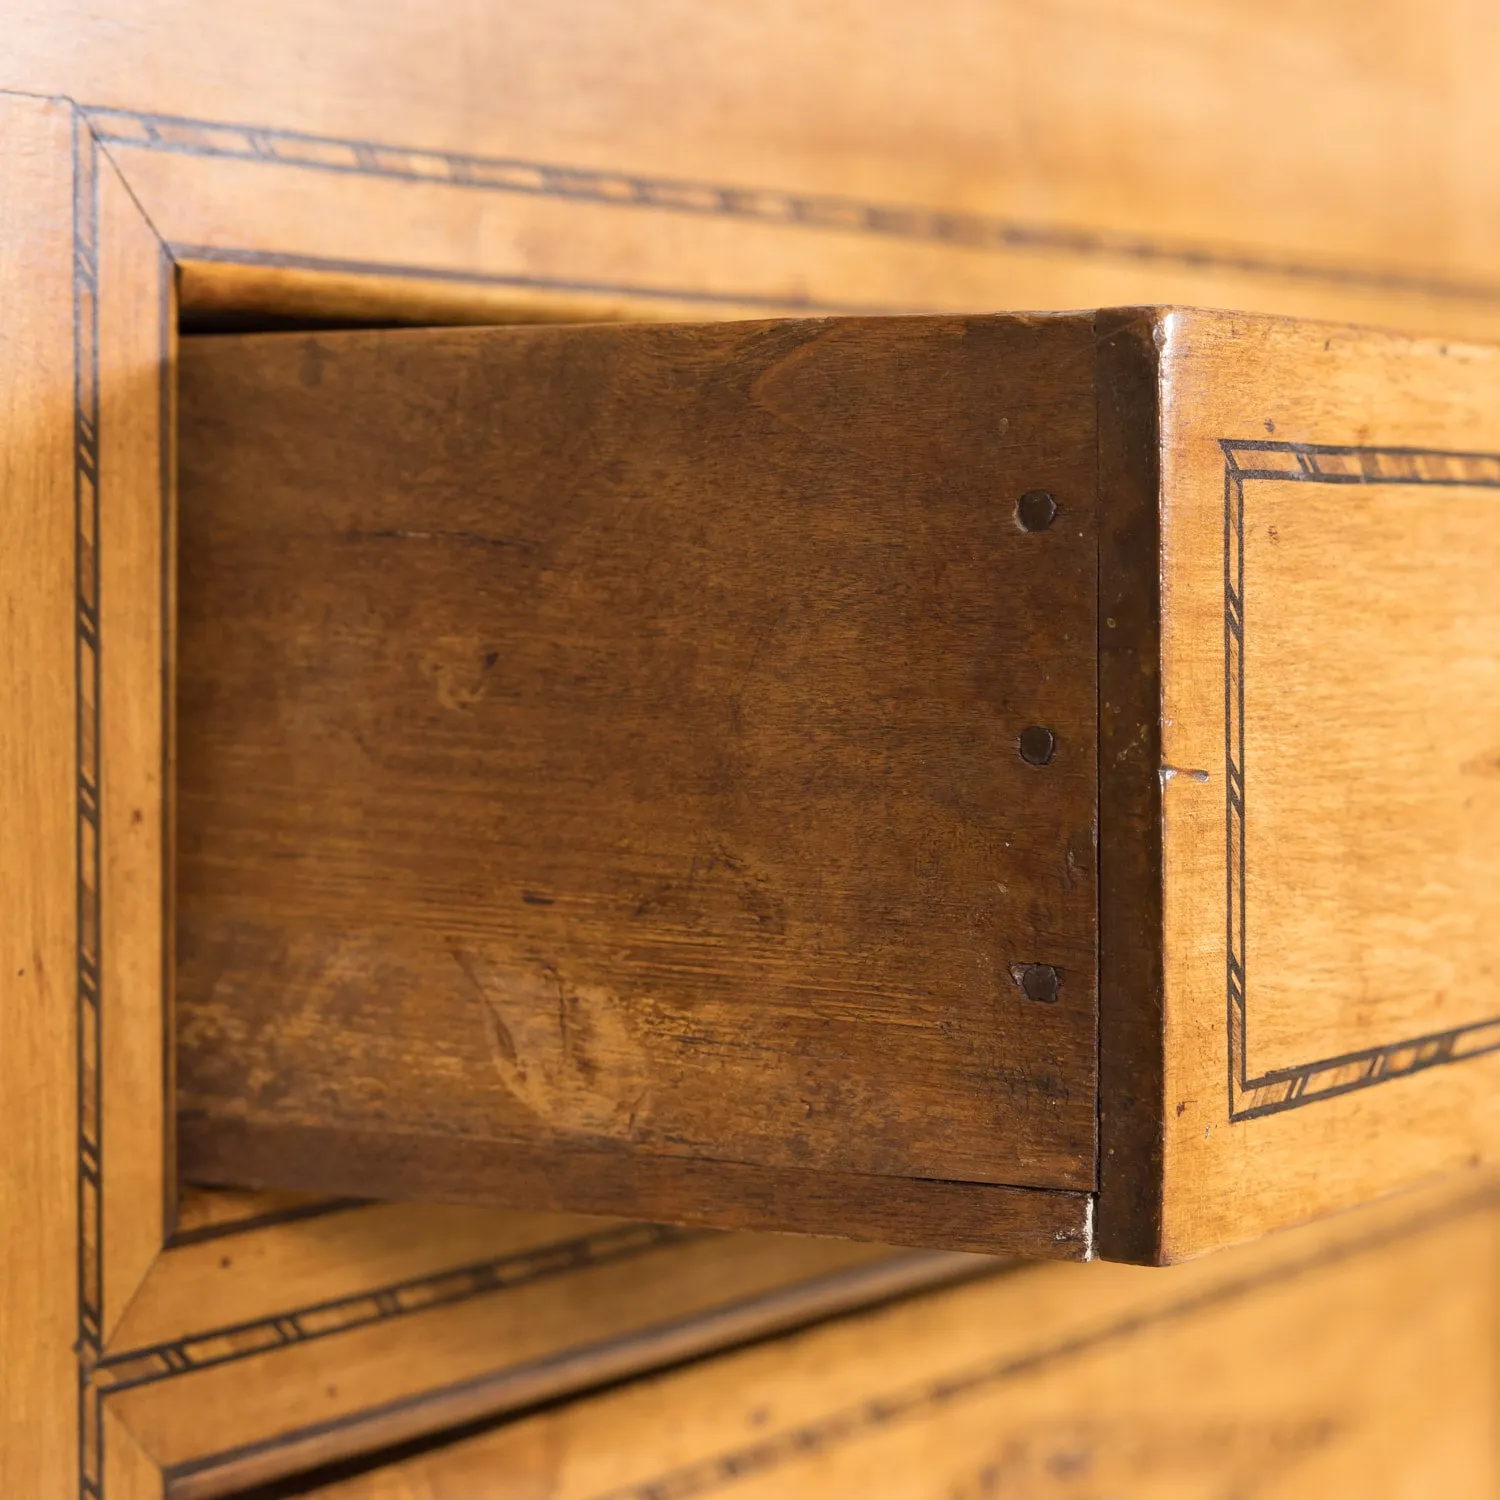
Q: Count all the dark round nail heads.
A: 3